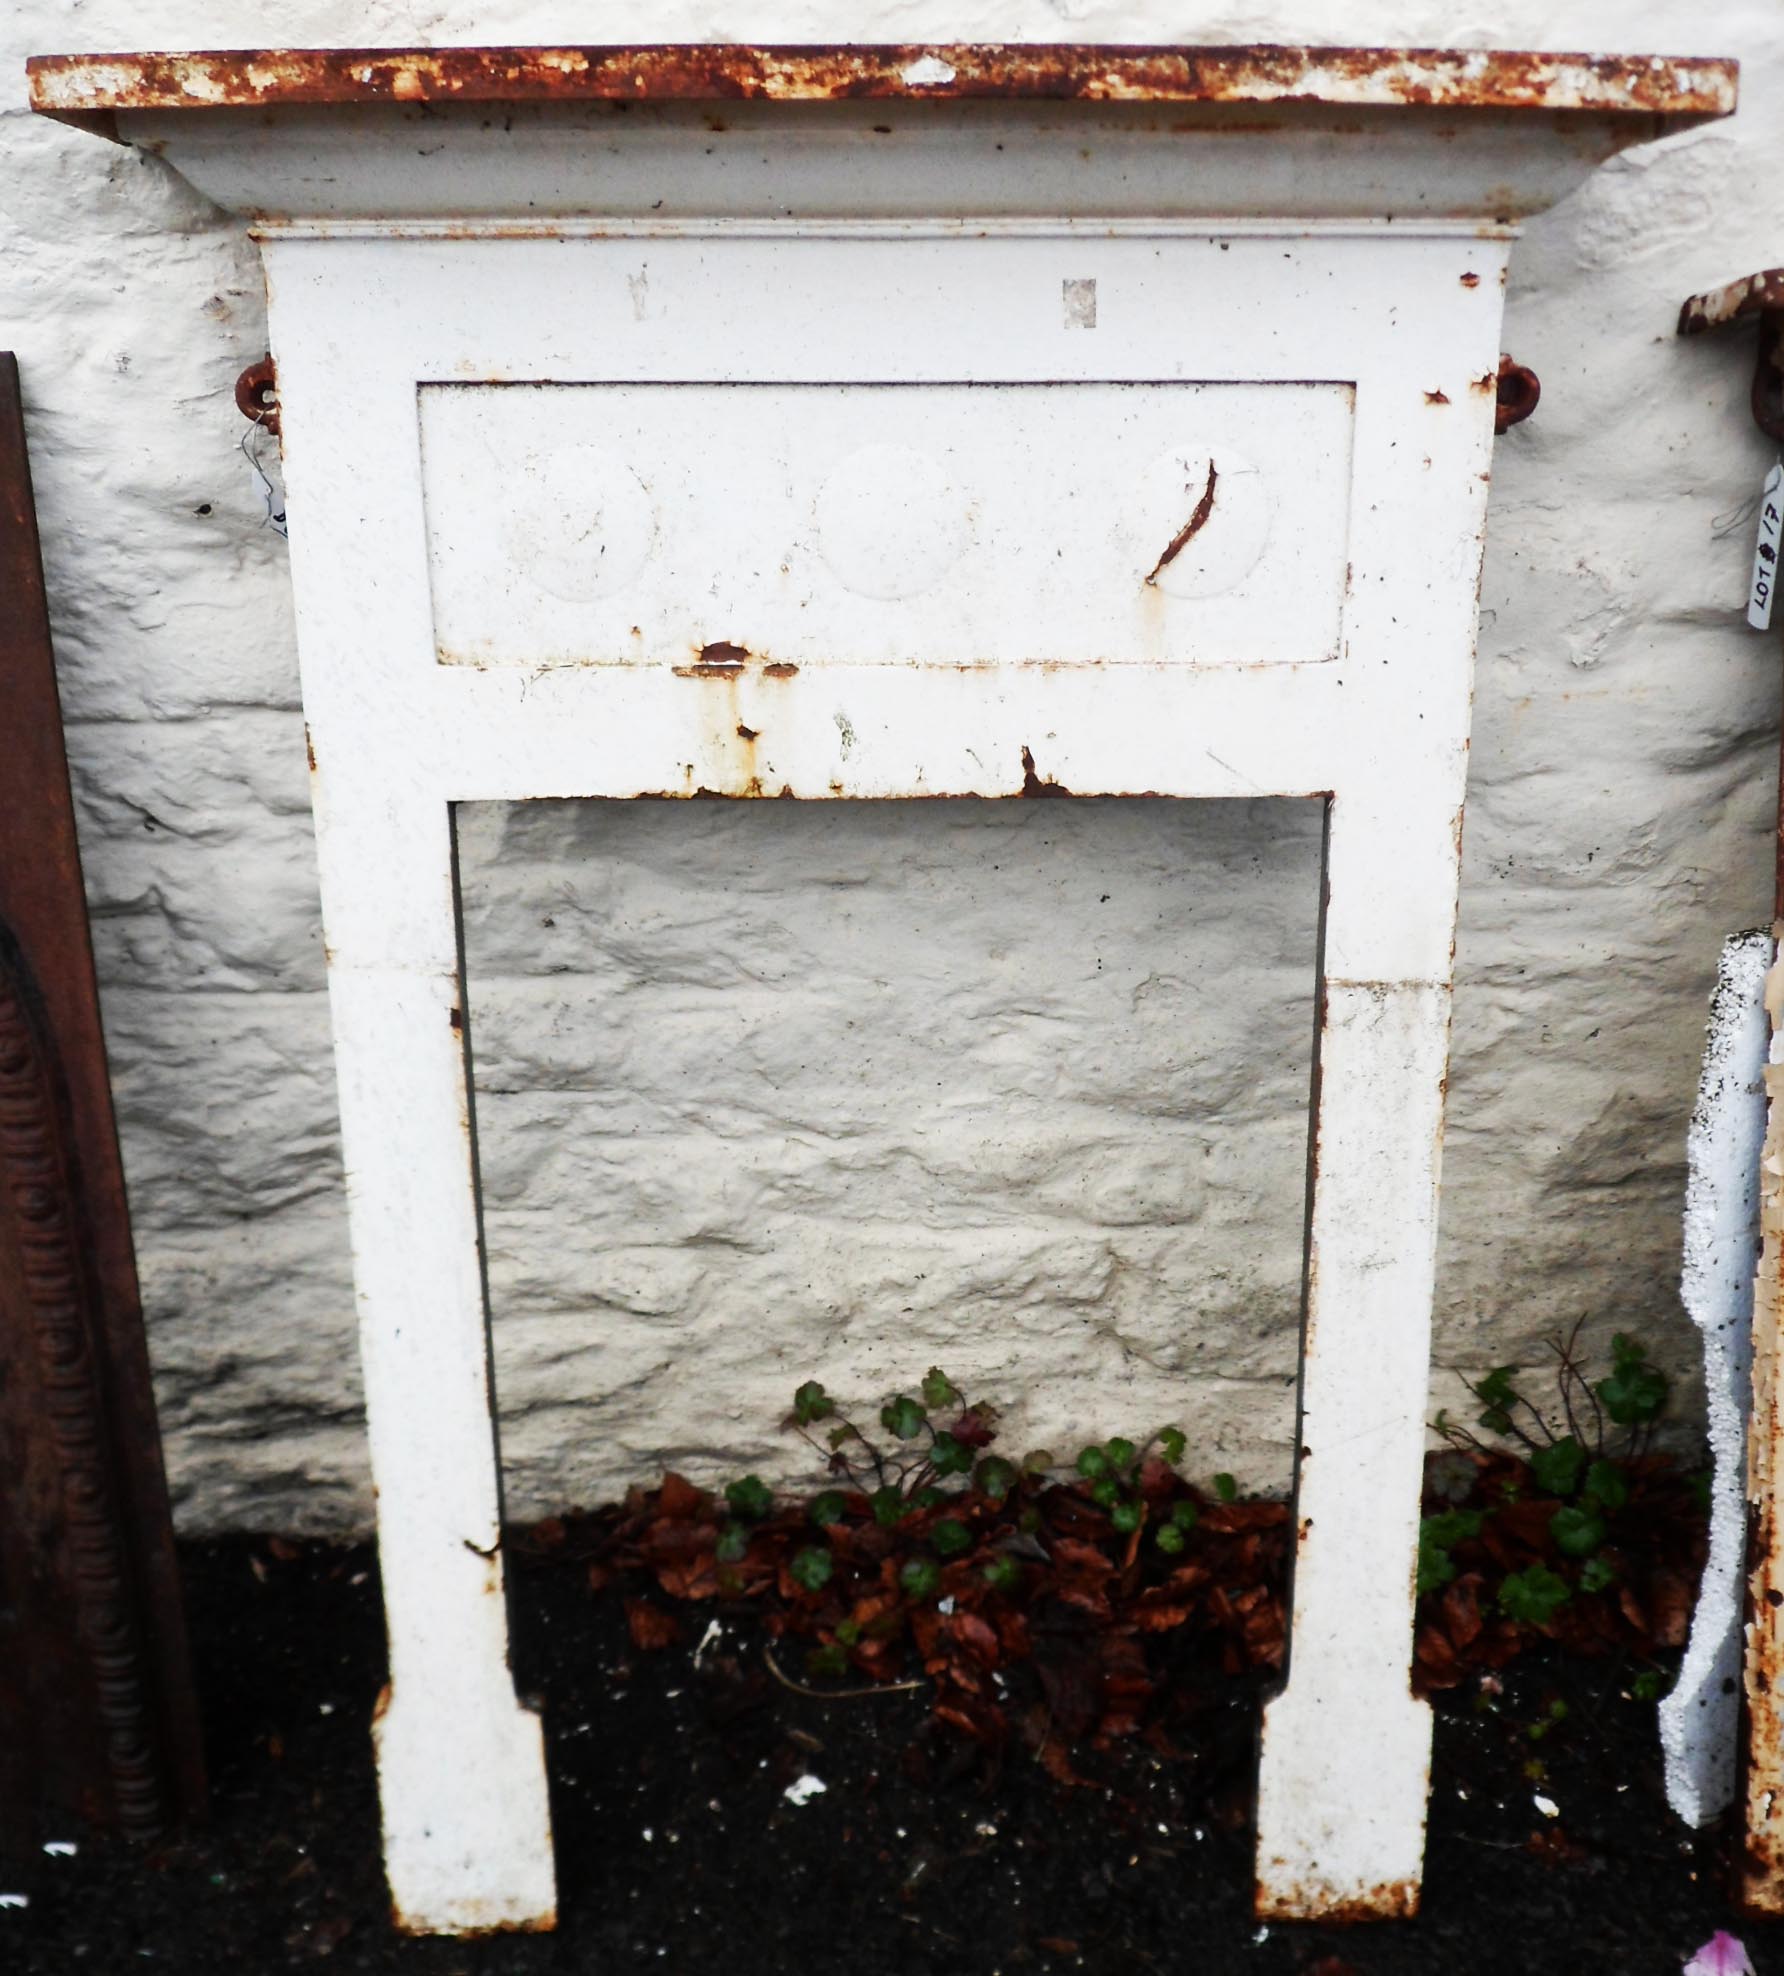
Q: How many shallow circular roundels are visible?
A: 3